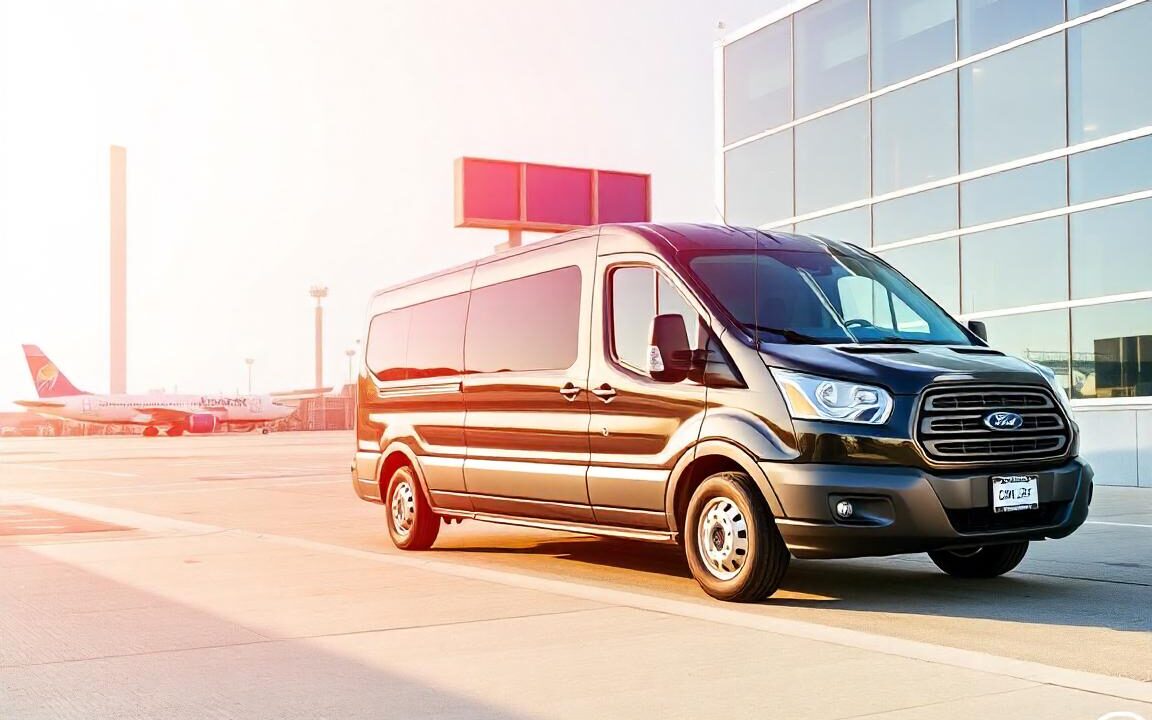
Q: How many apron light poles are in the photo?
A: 3